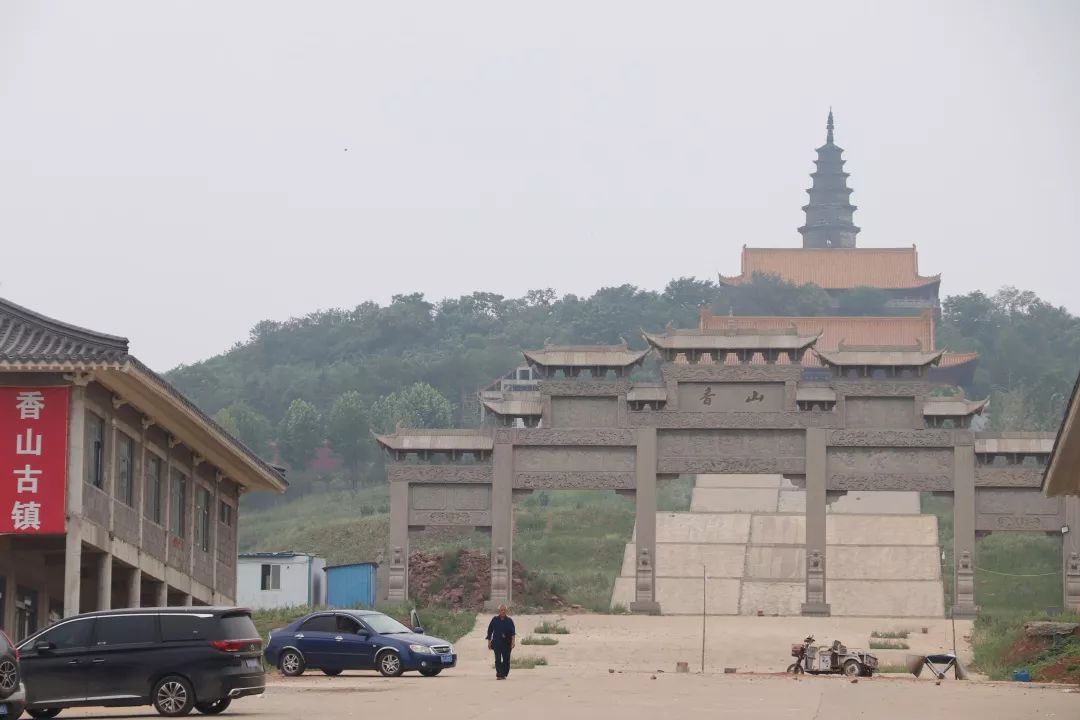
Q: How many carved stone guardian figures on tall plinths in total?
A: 6